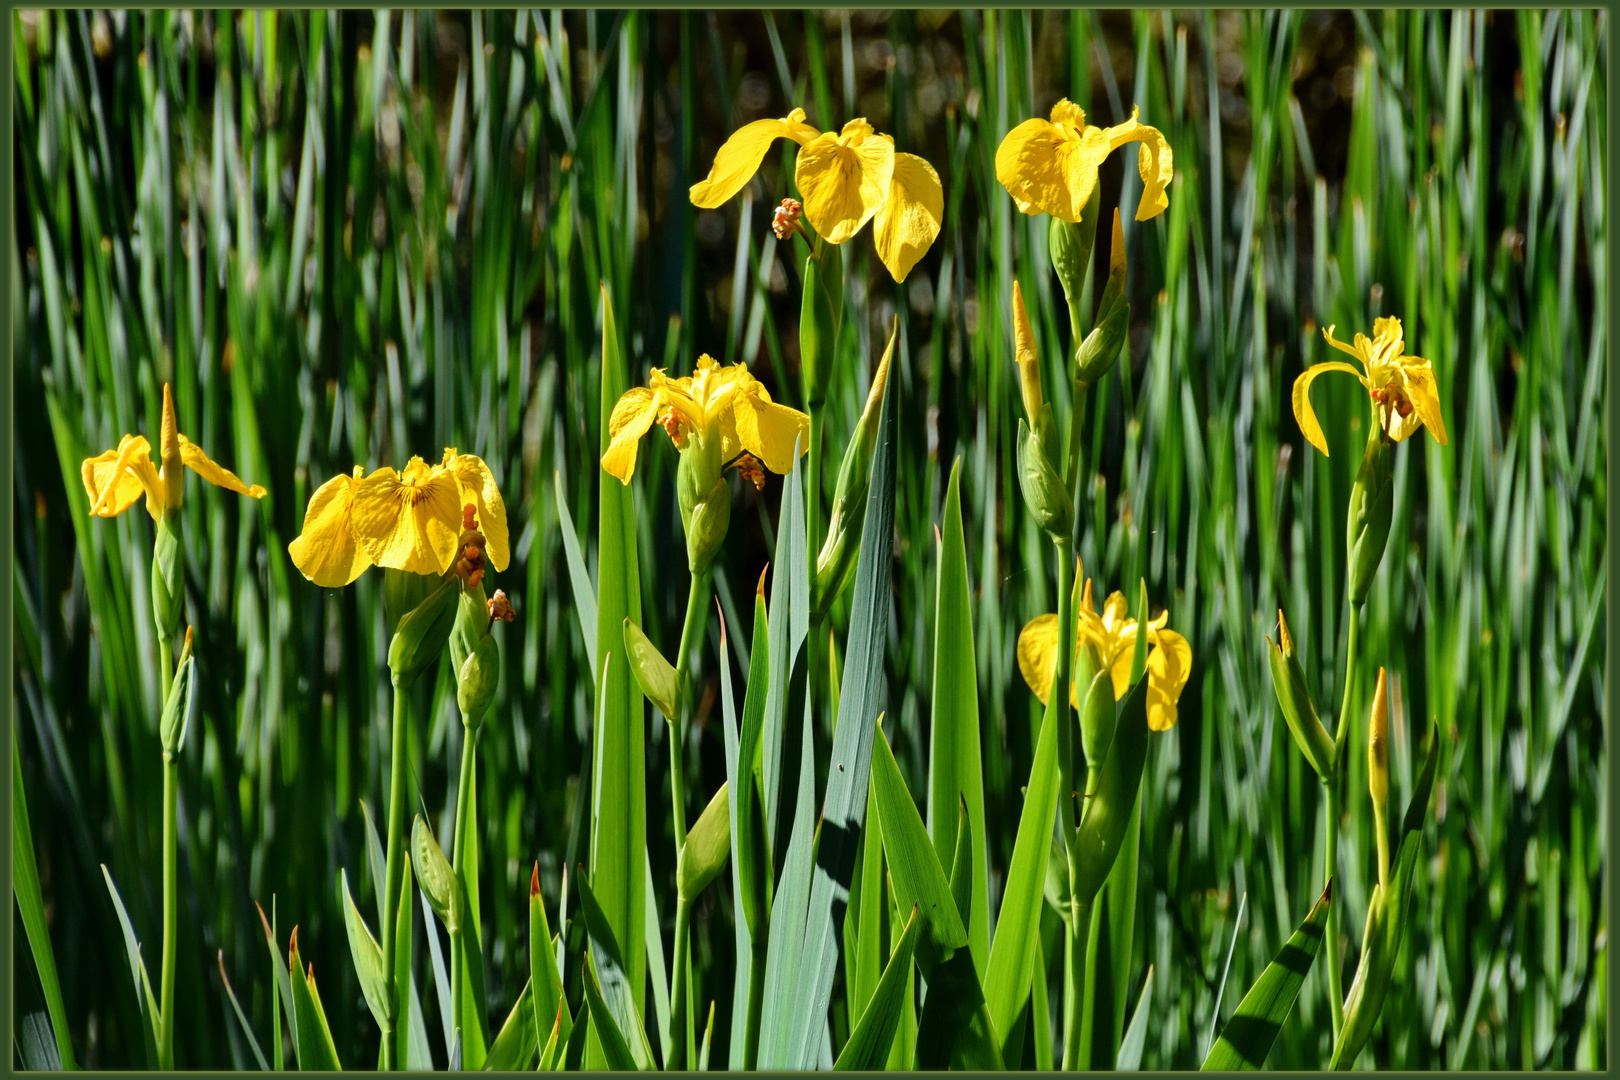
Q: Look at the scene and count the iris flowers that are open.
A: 7